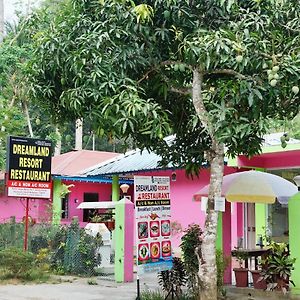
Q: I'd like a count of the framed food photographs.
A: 6